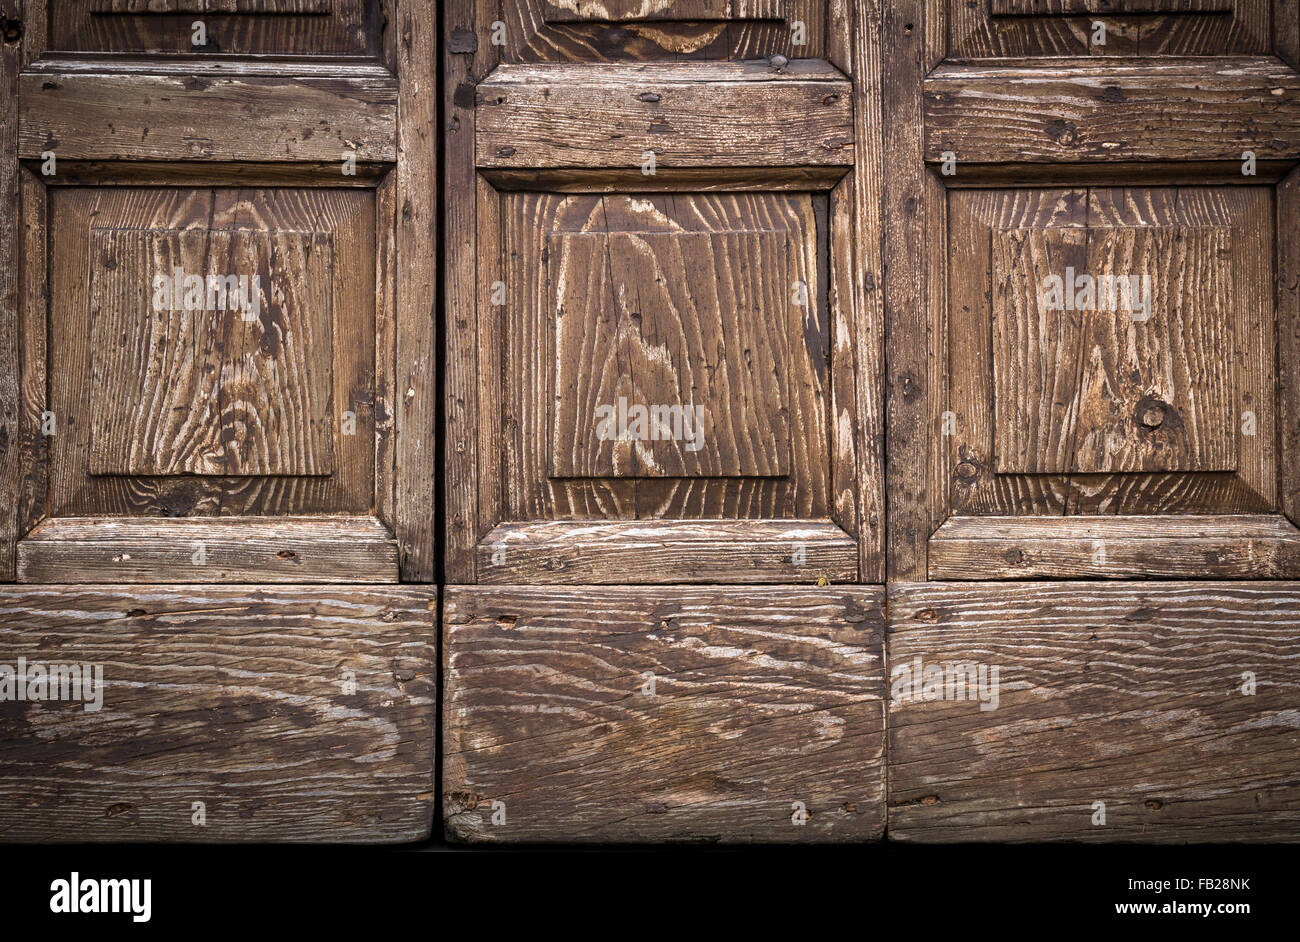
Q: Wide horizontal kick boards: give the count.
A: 3